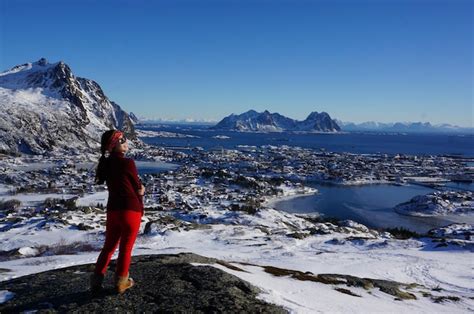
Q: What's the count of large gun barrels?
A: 0